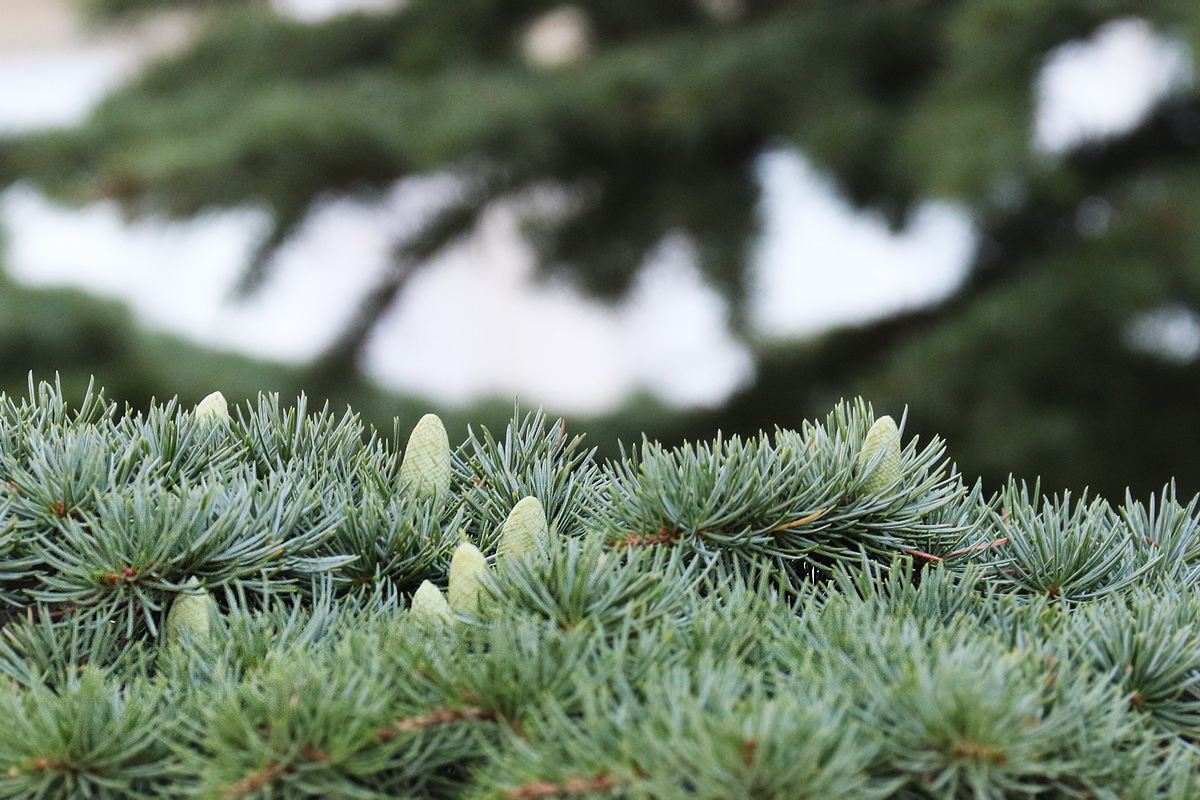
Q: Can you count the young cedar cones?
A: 7